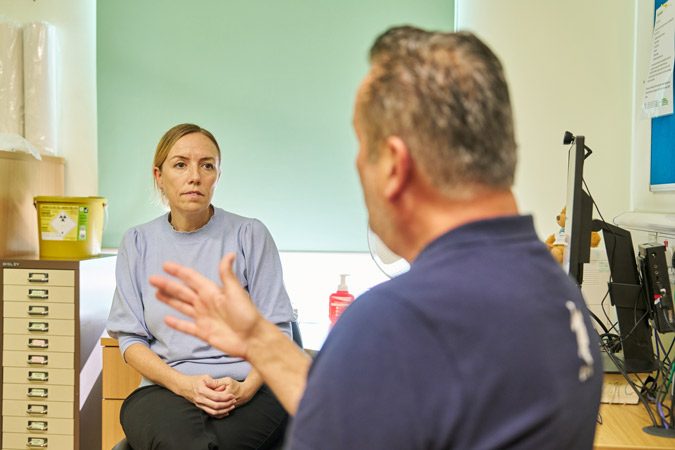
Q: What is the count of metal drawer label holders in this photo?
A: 11